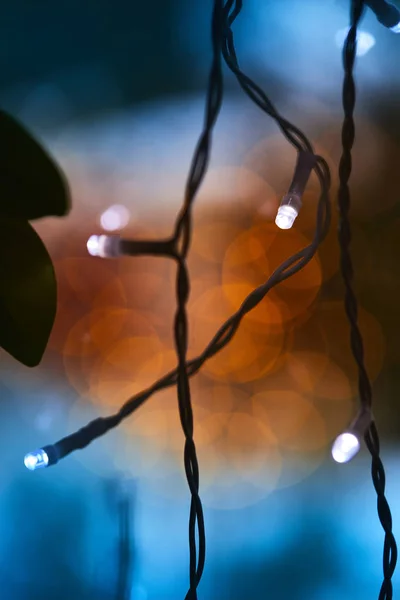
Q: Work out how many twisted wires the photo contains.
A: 3